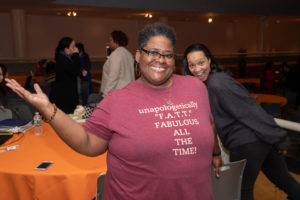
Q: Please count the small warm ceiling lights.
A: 5